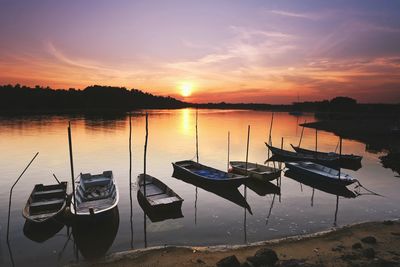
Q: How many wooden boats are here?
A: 8